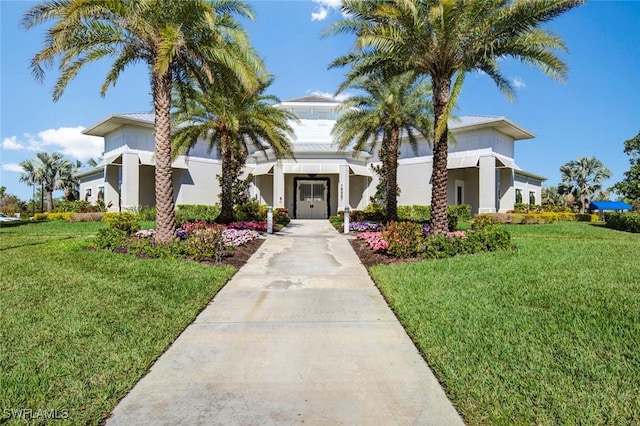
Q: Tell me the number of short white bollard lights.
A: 2